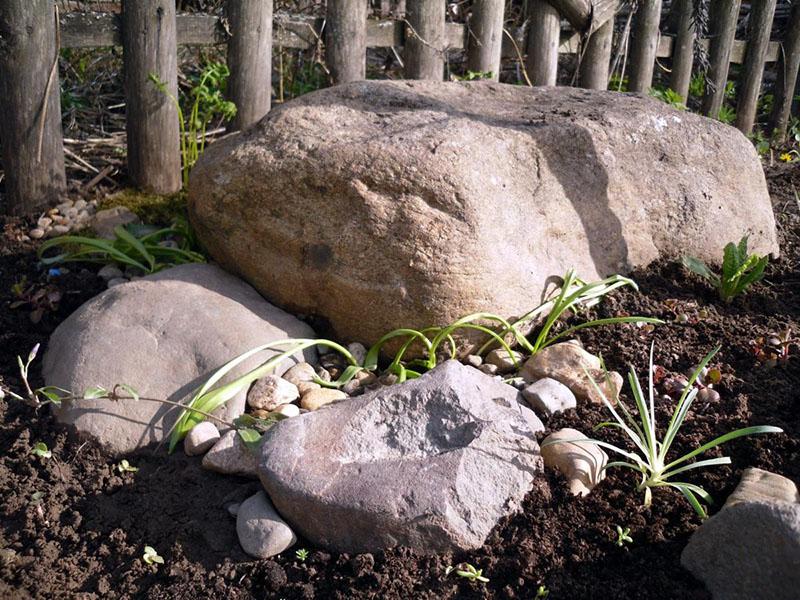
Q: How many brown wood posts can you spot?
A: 13